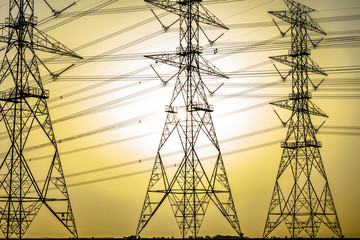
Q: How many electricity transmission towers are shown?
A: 3